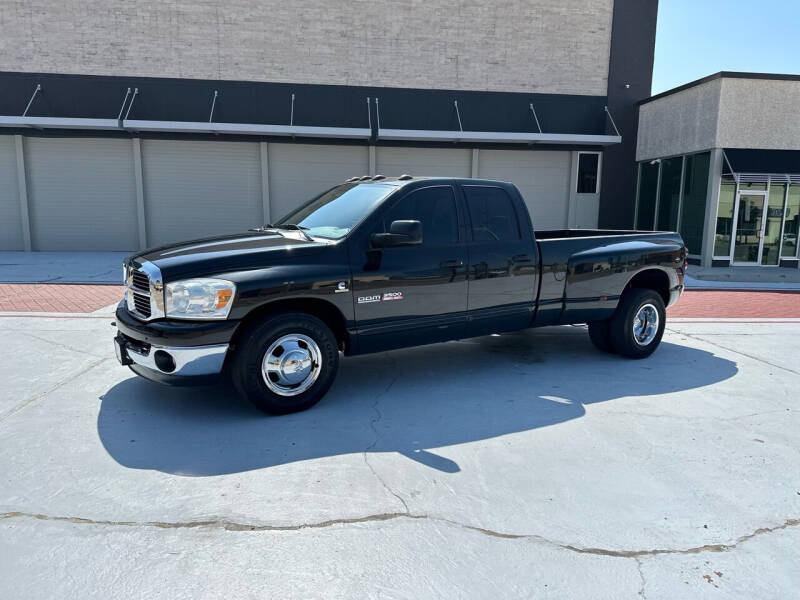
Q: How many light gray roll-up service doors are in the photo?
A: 6